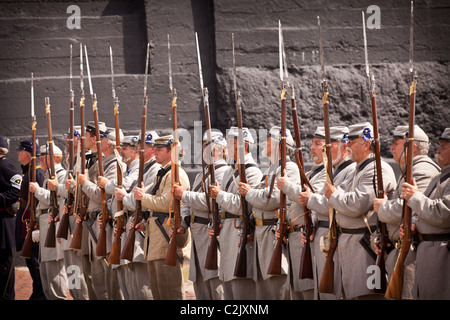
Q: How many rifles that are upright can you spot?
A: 15